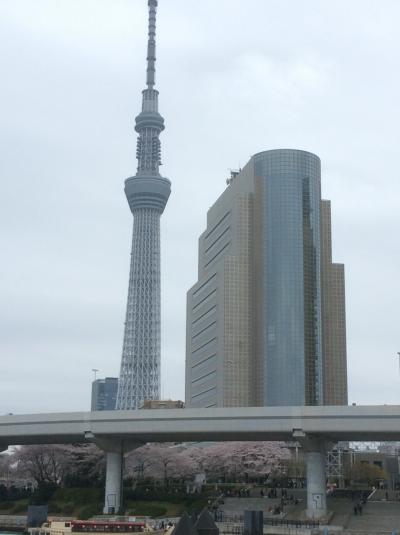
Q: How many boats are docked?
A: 1